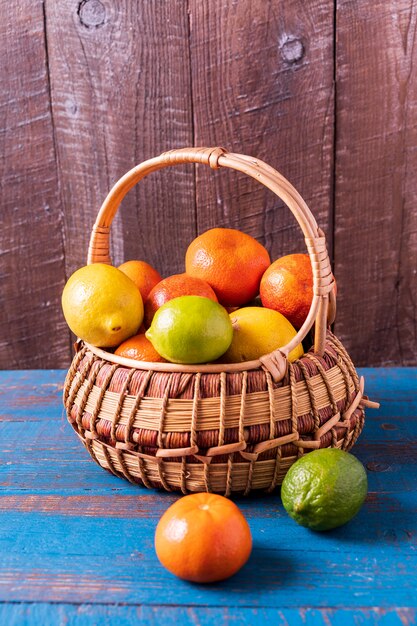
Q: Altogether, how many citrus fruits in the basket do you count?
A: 8